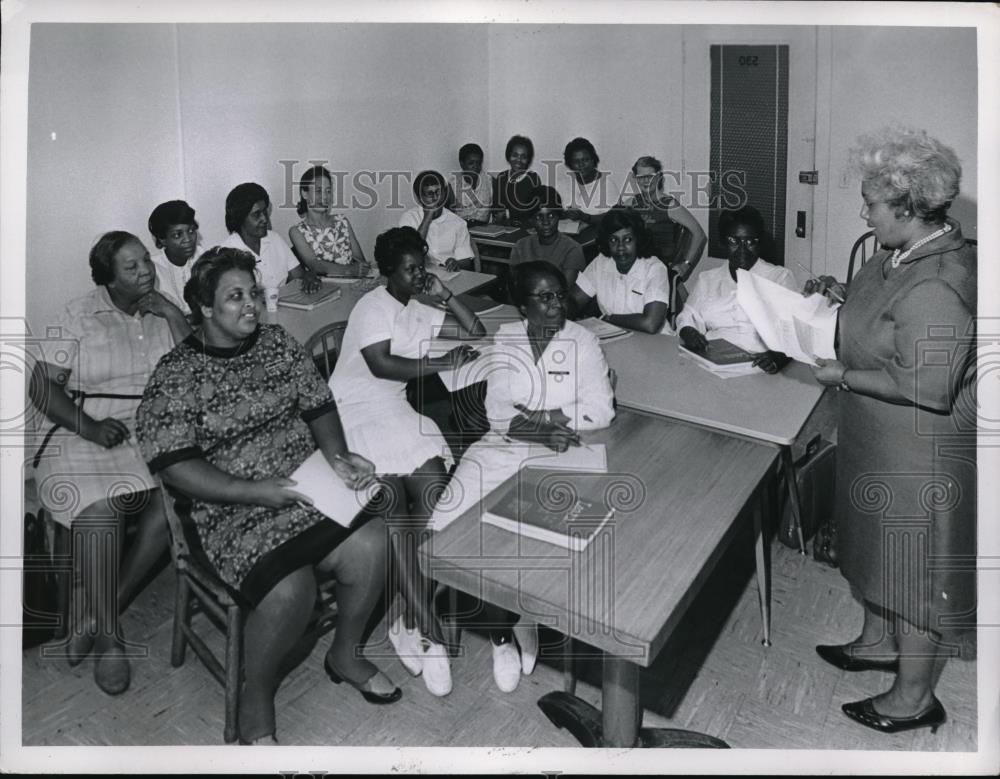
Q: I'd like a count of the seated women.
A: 15